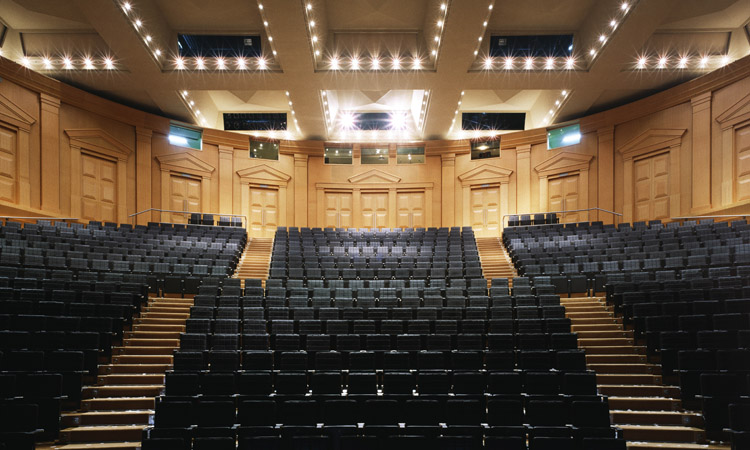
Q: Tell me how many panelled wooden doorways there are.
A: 11